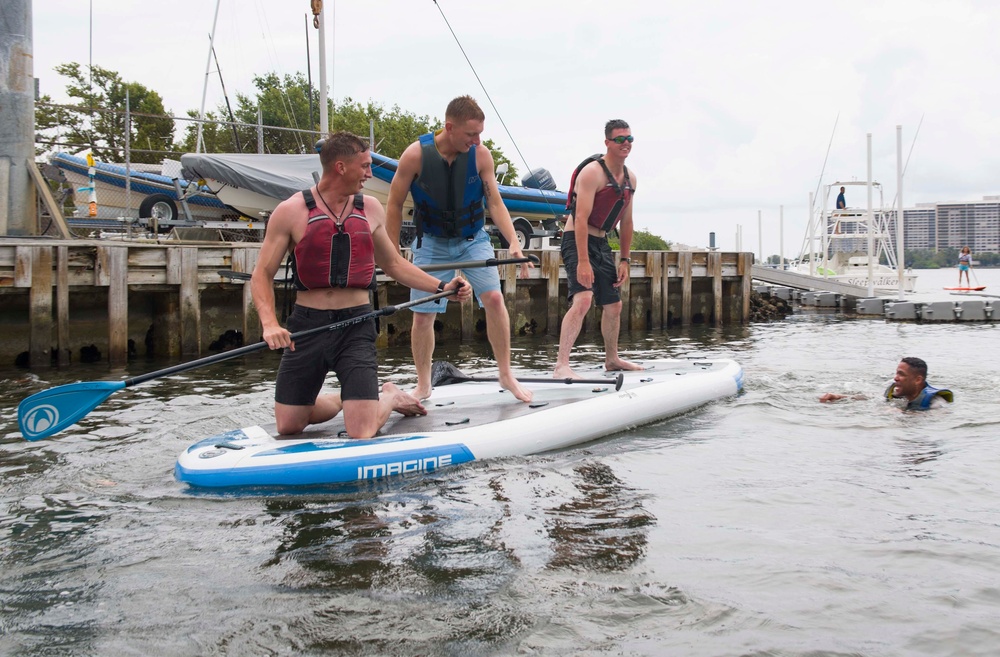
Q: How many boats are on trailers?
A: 3